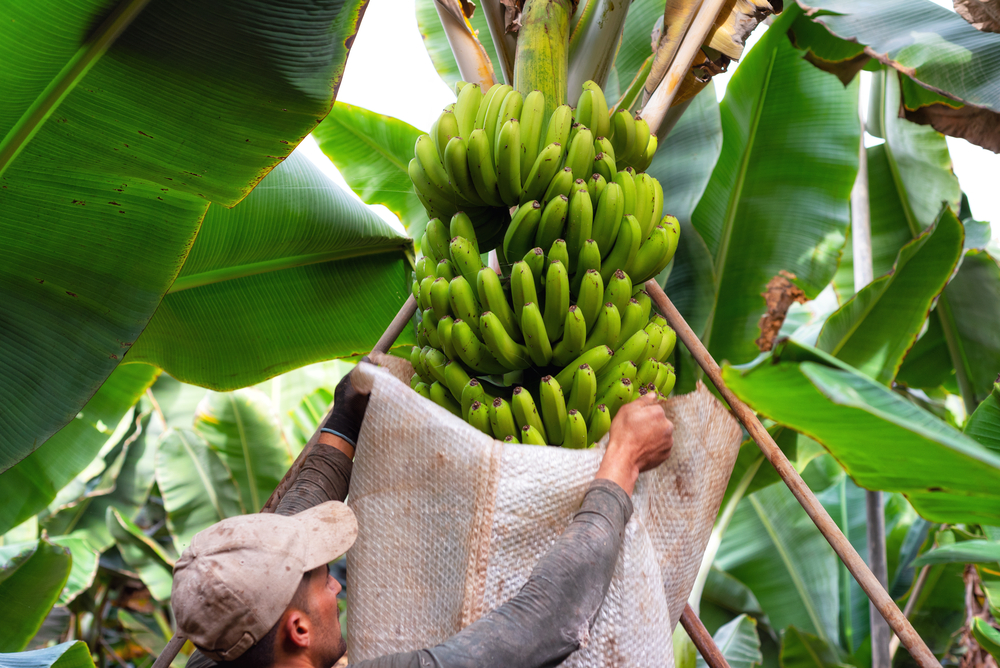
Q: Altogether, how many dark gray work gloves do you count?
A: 1